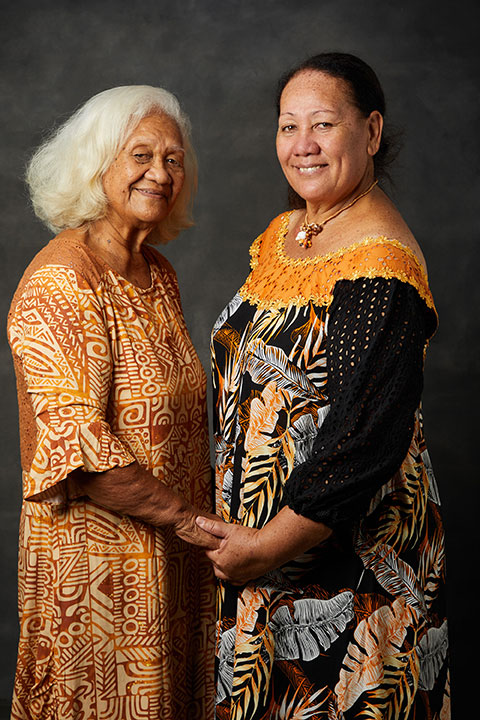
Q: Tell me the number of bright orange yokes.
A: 1